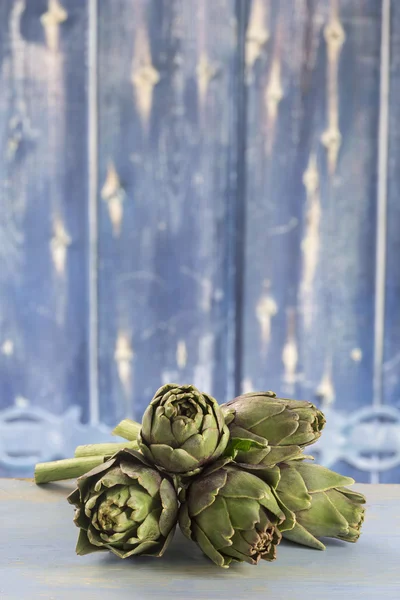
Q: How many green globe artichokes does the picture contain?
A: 5